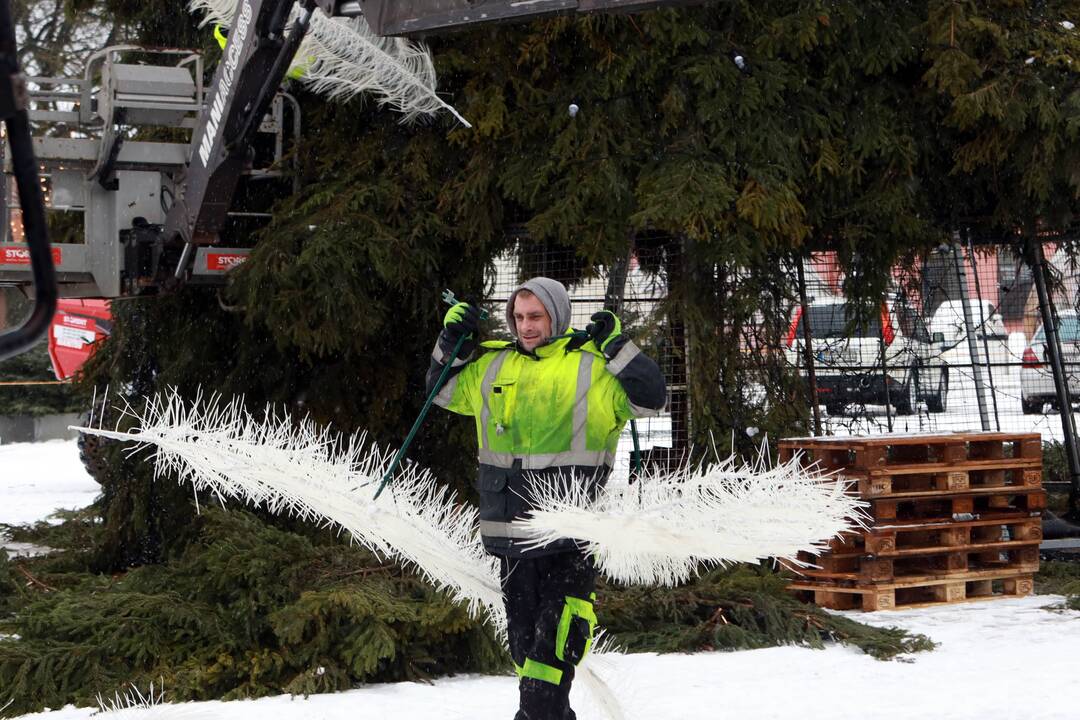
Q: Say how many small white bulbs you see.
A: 3